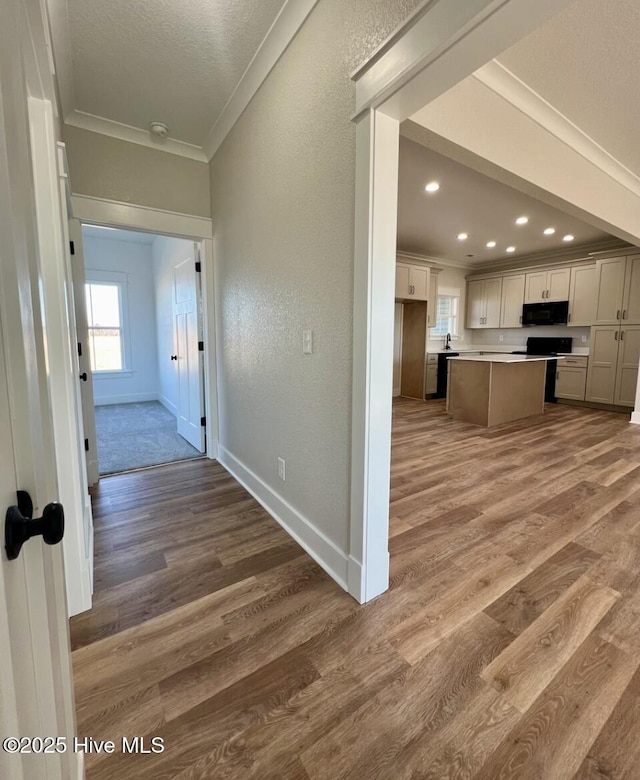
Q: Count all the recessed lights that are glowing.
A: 7